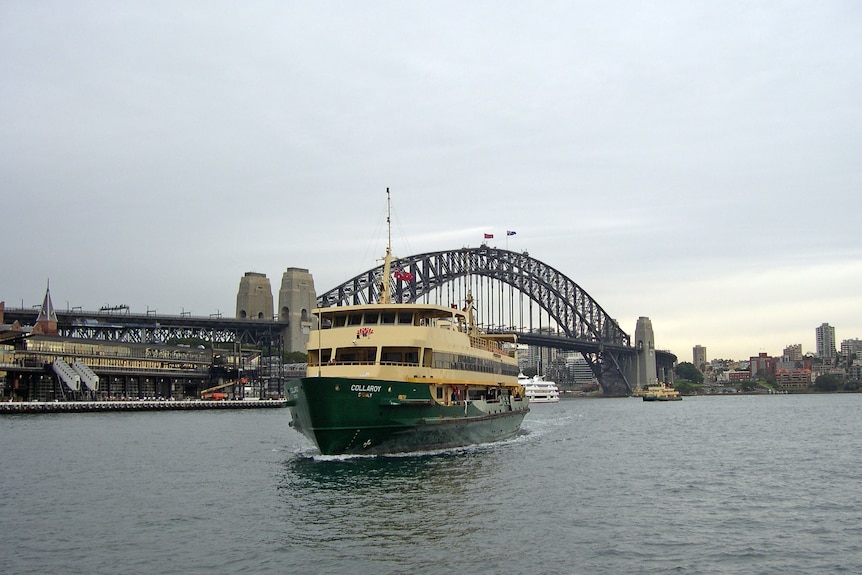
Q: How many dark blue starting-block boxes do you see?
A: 0